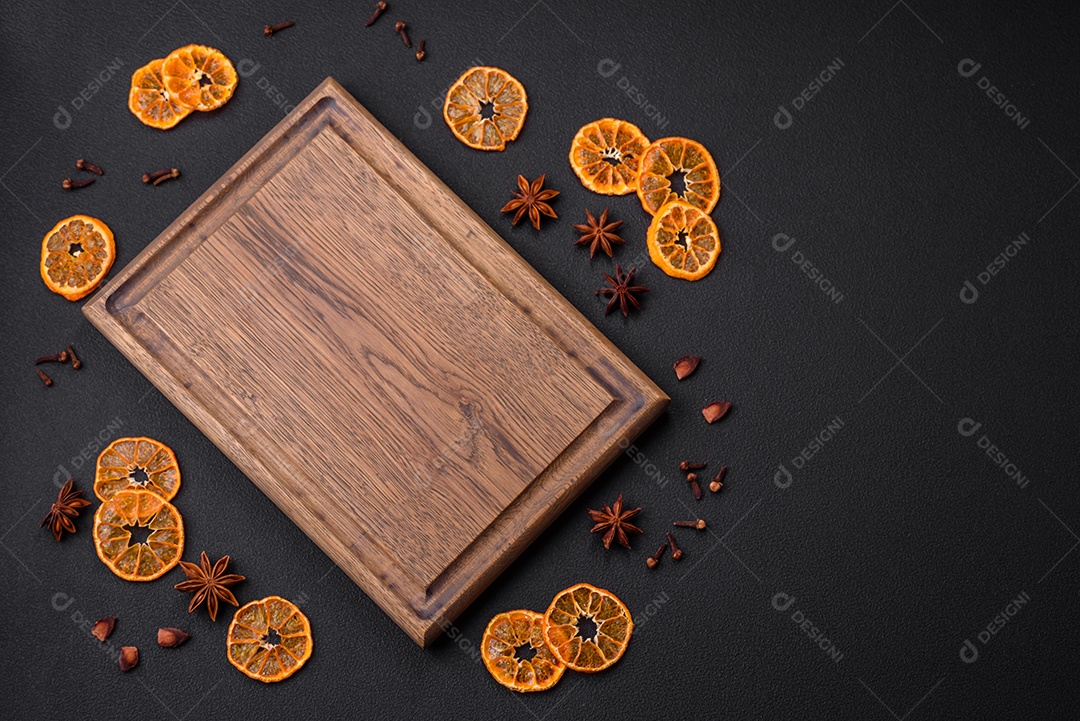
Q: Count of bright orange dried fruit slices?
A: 12